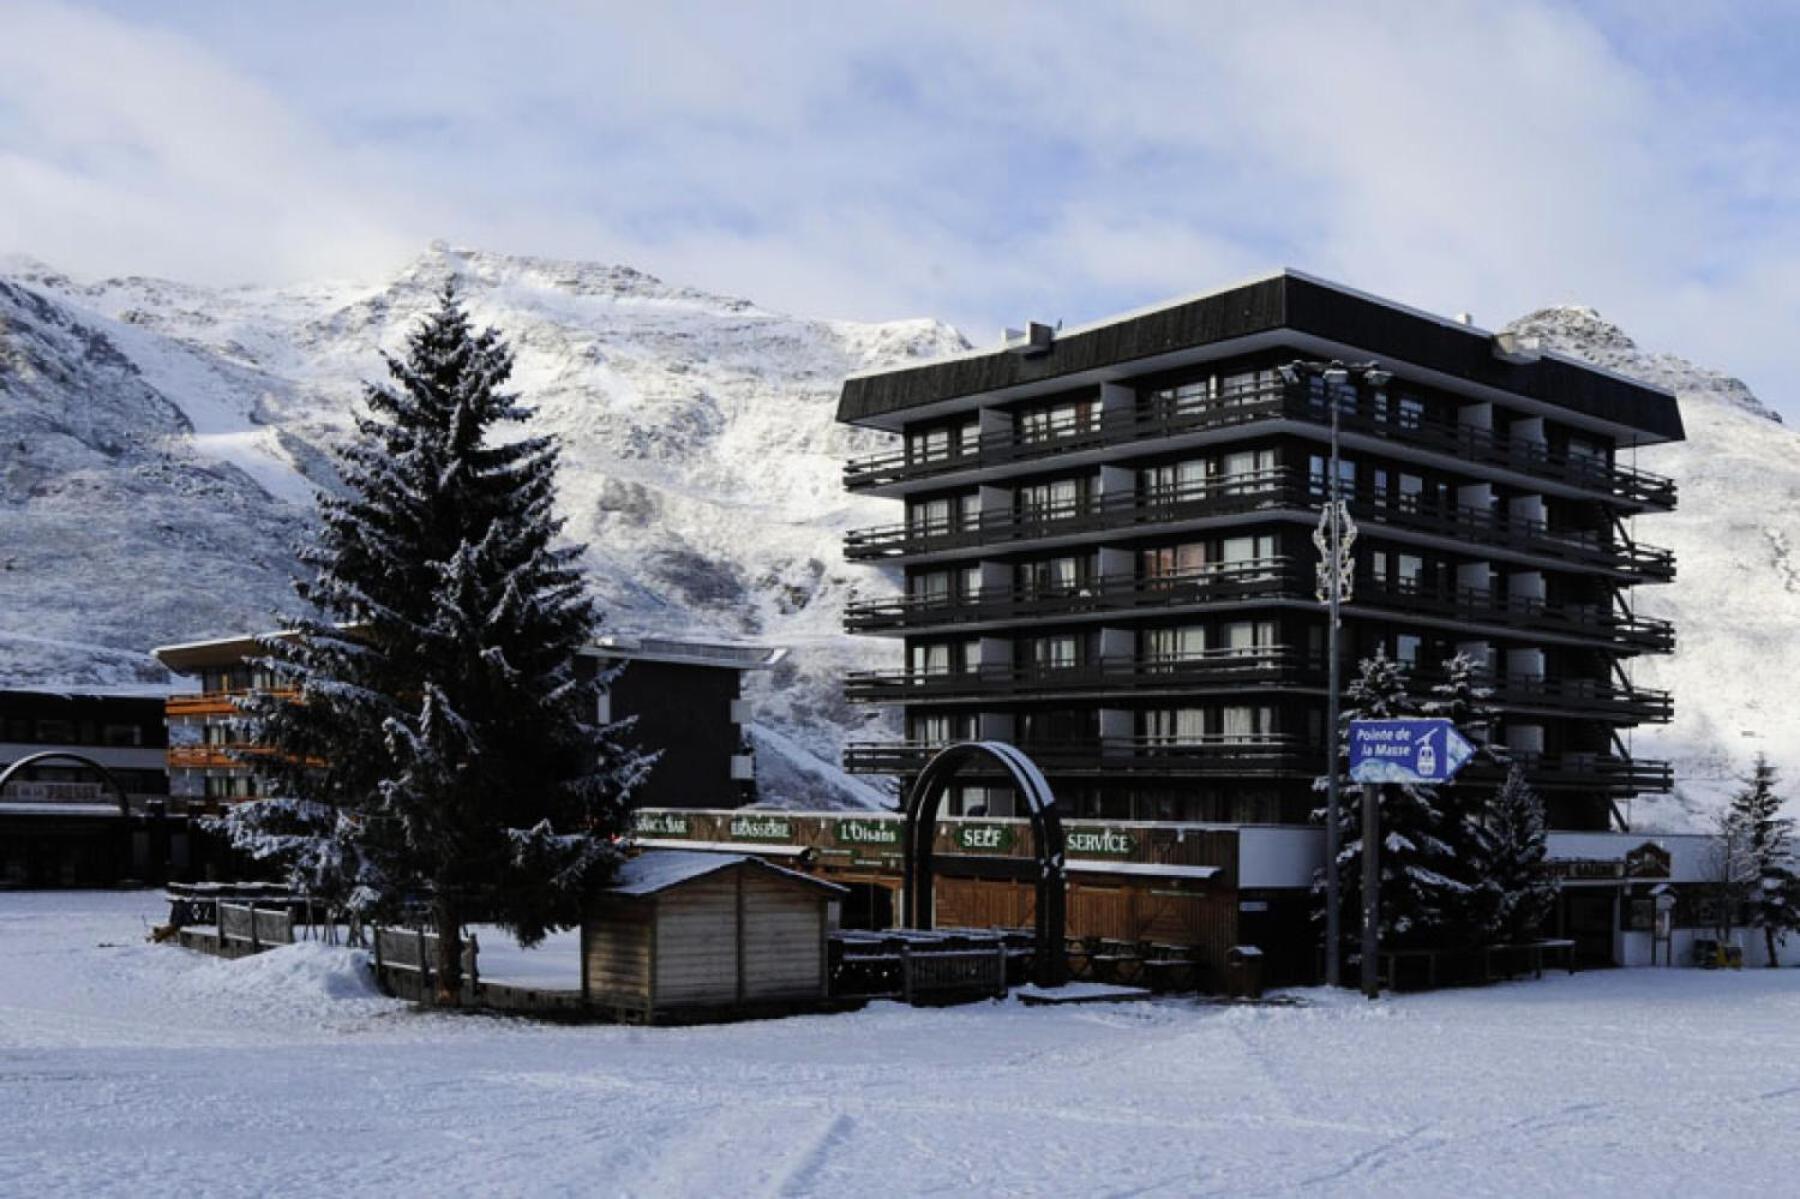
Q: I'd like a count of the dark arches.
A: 2